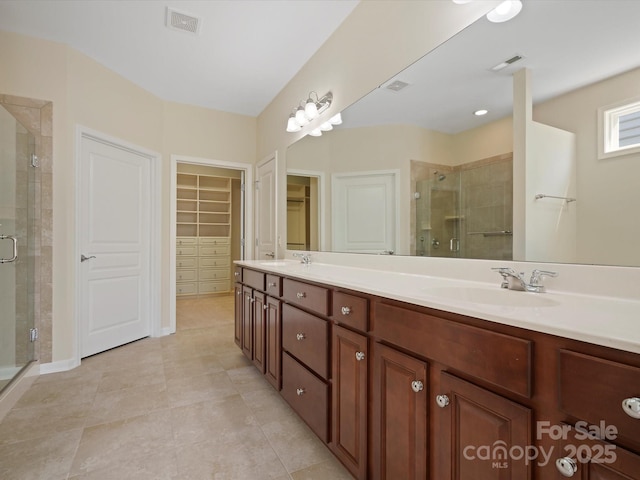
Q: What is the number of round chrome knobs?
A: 15